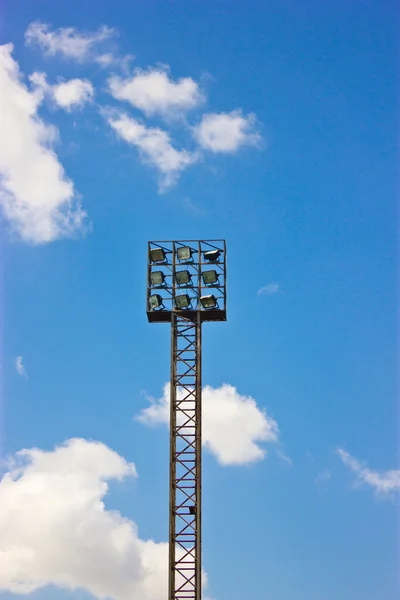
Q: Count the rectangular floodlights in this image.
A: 9